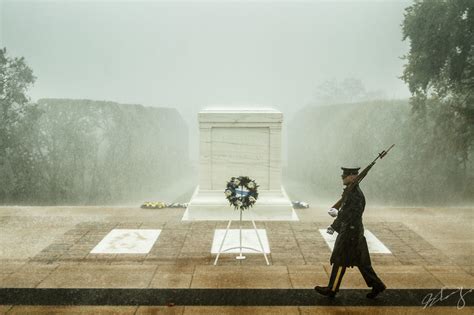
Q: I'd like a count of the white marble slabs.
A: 3